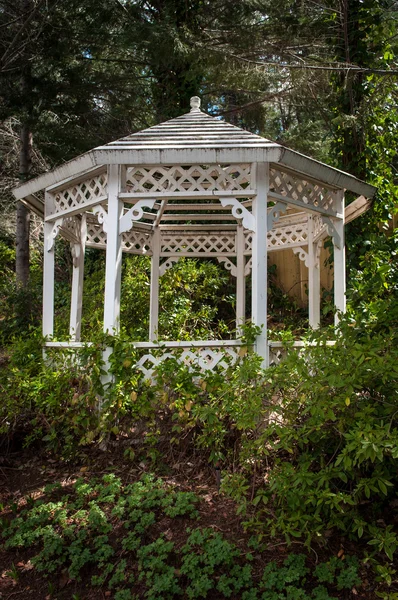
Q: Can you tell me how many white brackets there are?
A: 12